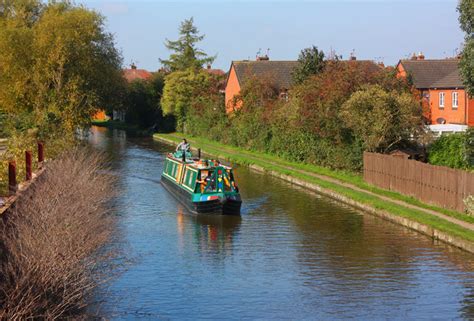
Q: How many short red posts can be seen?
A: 3